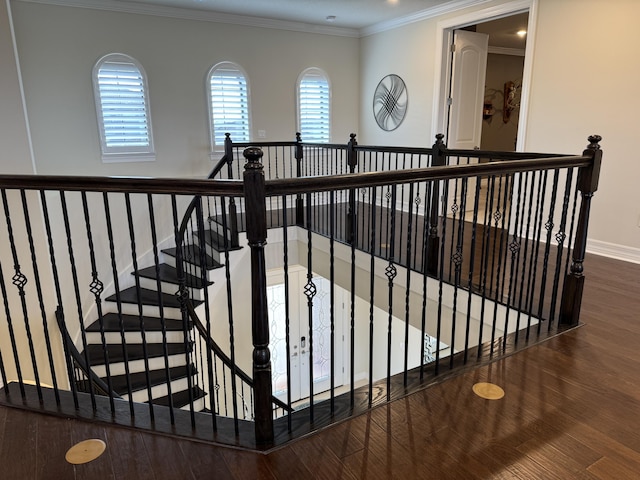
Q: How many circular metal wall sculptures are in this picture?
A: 1